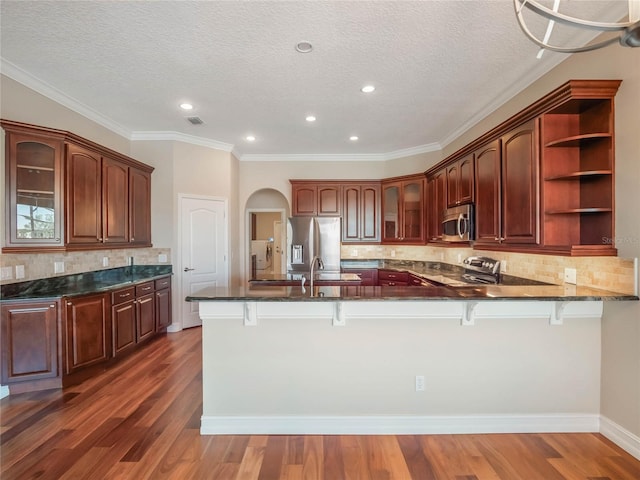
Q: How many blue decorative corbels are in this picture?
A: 0